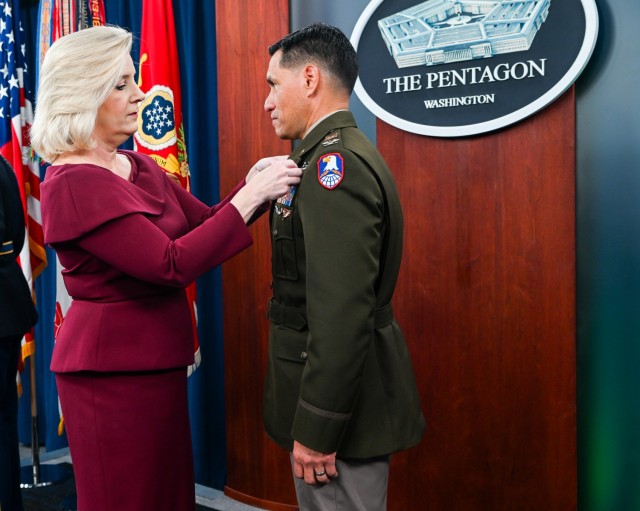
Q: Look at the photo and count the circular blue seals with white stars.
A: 1